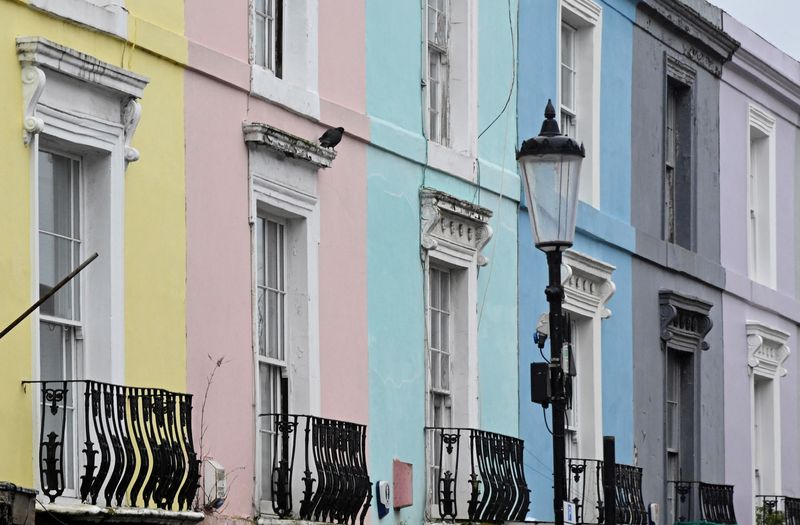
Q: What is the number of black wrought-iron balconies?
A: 6